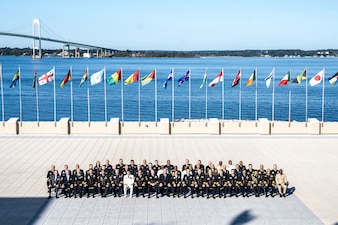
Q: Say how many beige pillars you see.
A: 7